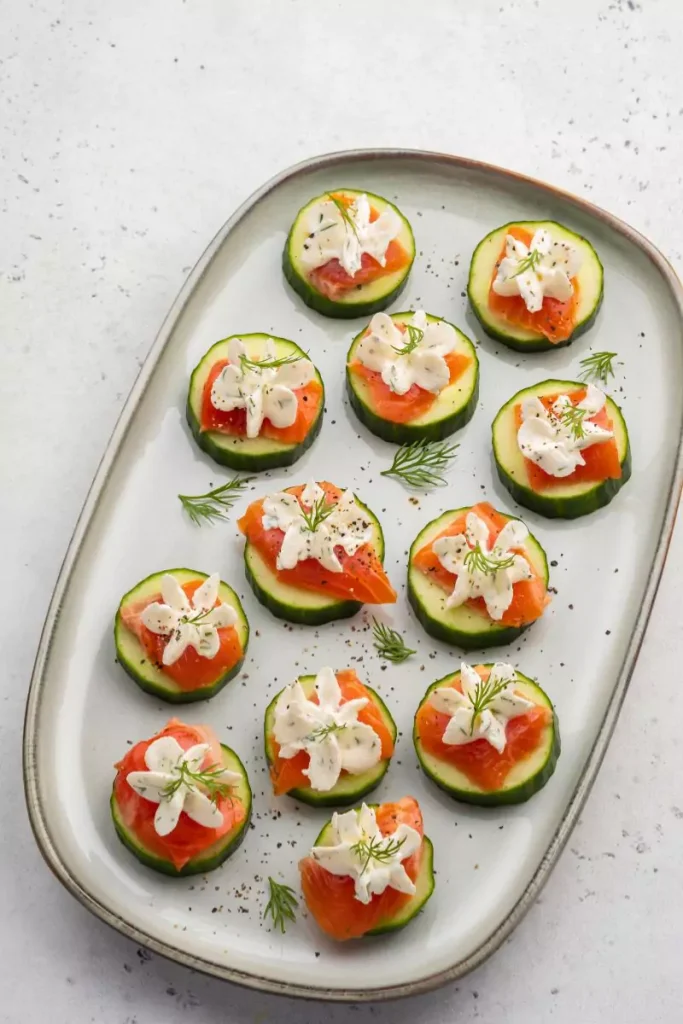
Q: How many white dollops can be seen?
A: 12